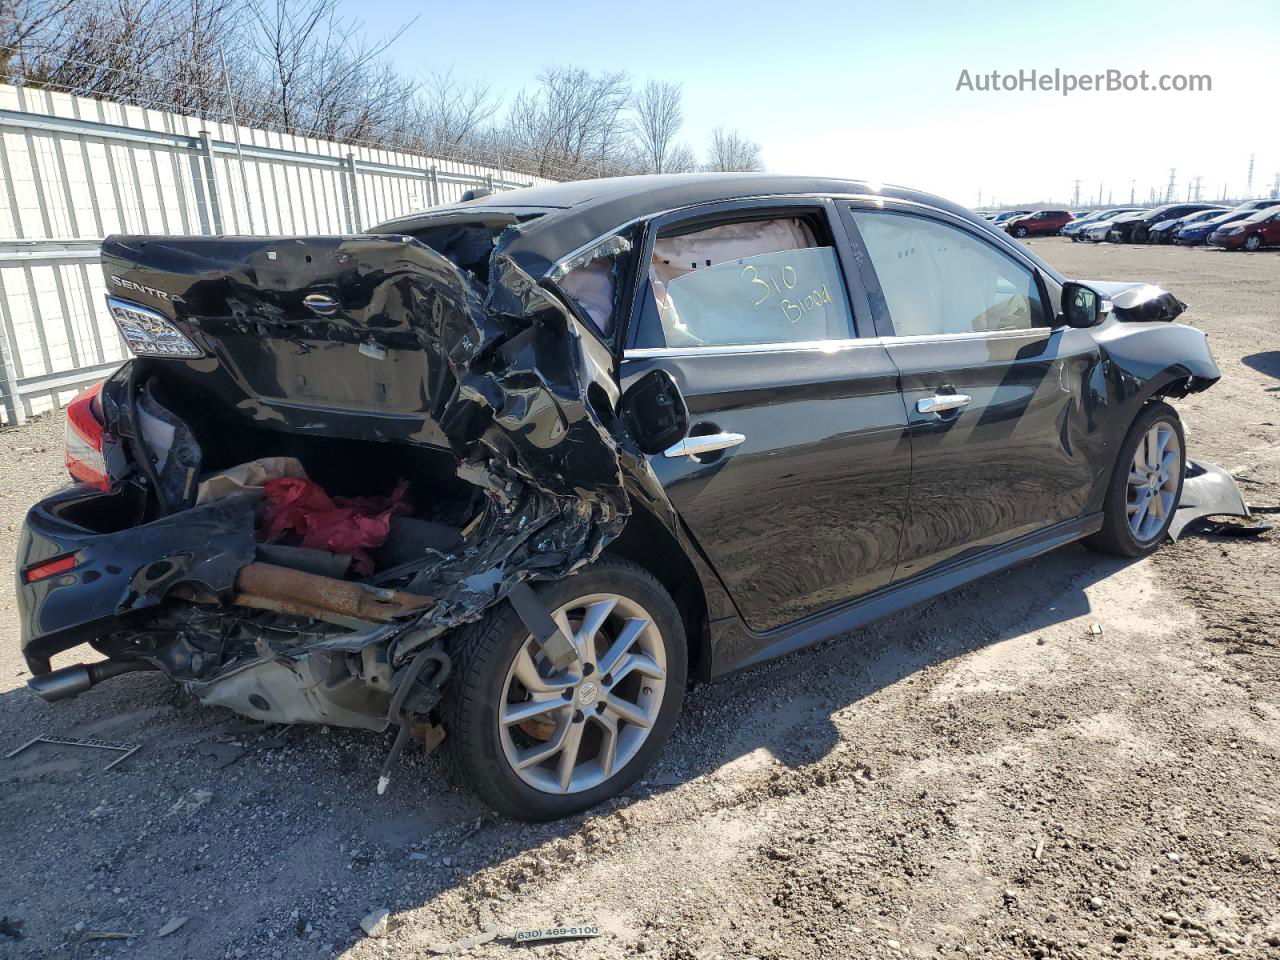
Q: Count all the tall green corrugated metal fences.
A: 0